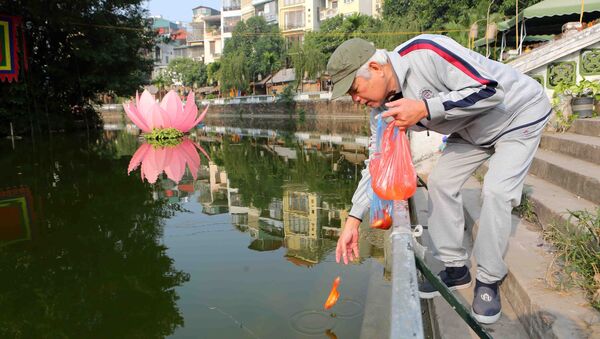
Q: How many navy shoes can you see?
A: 2